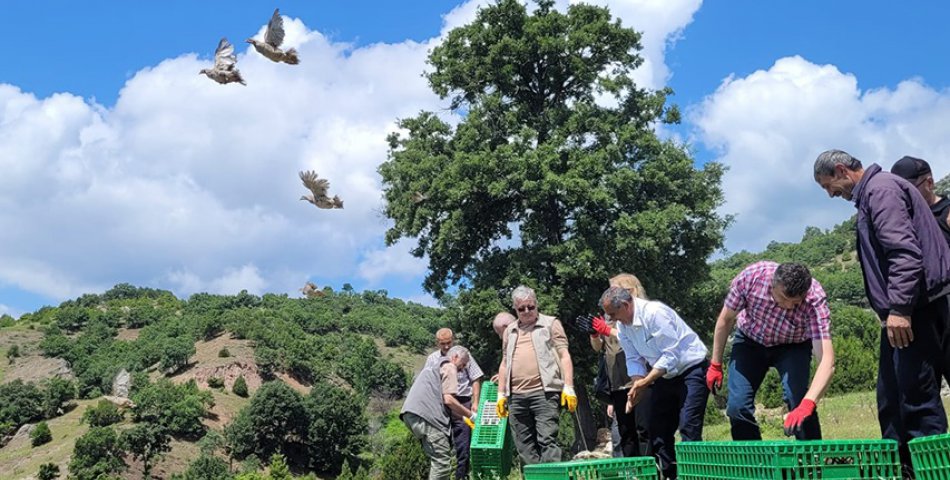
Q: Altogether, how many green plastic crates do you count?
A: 4